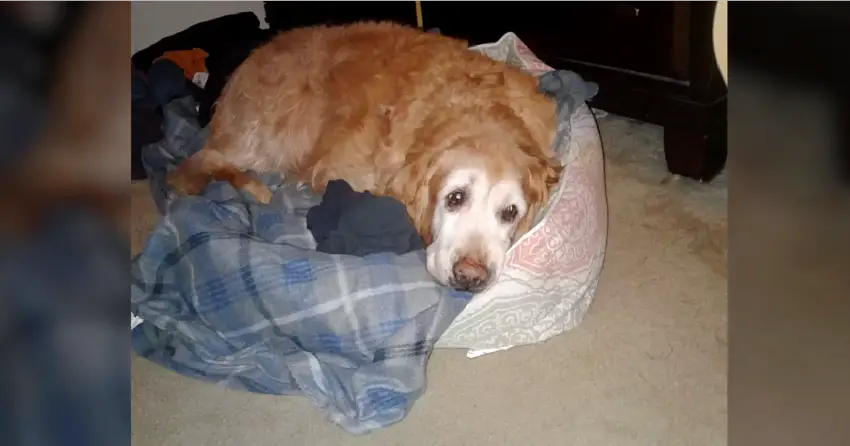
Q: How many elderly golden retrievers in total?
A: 1